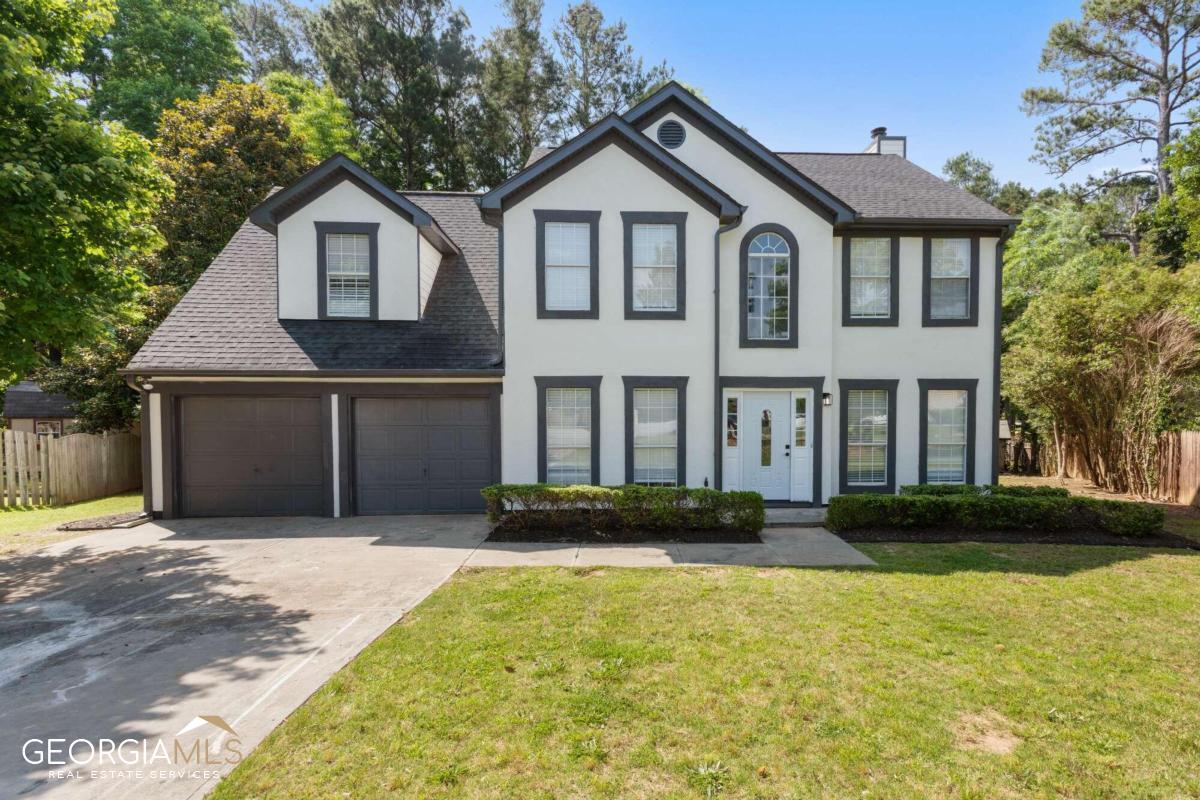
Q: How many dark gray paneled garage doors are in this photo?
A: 2